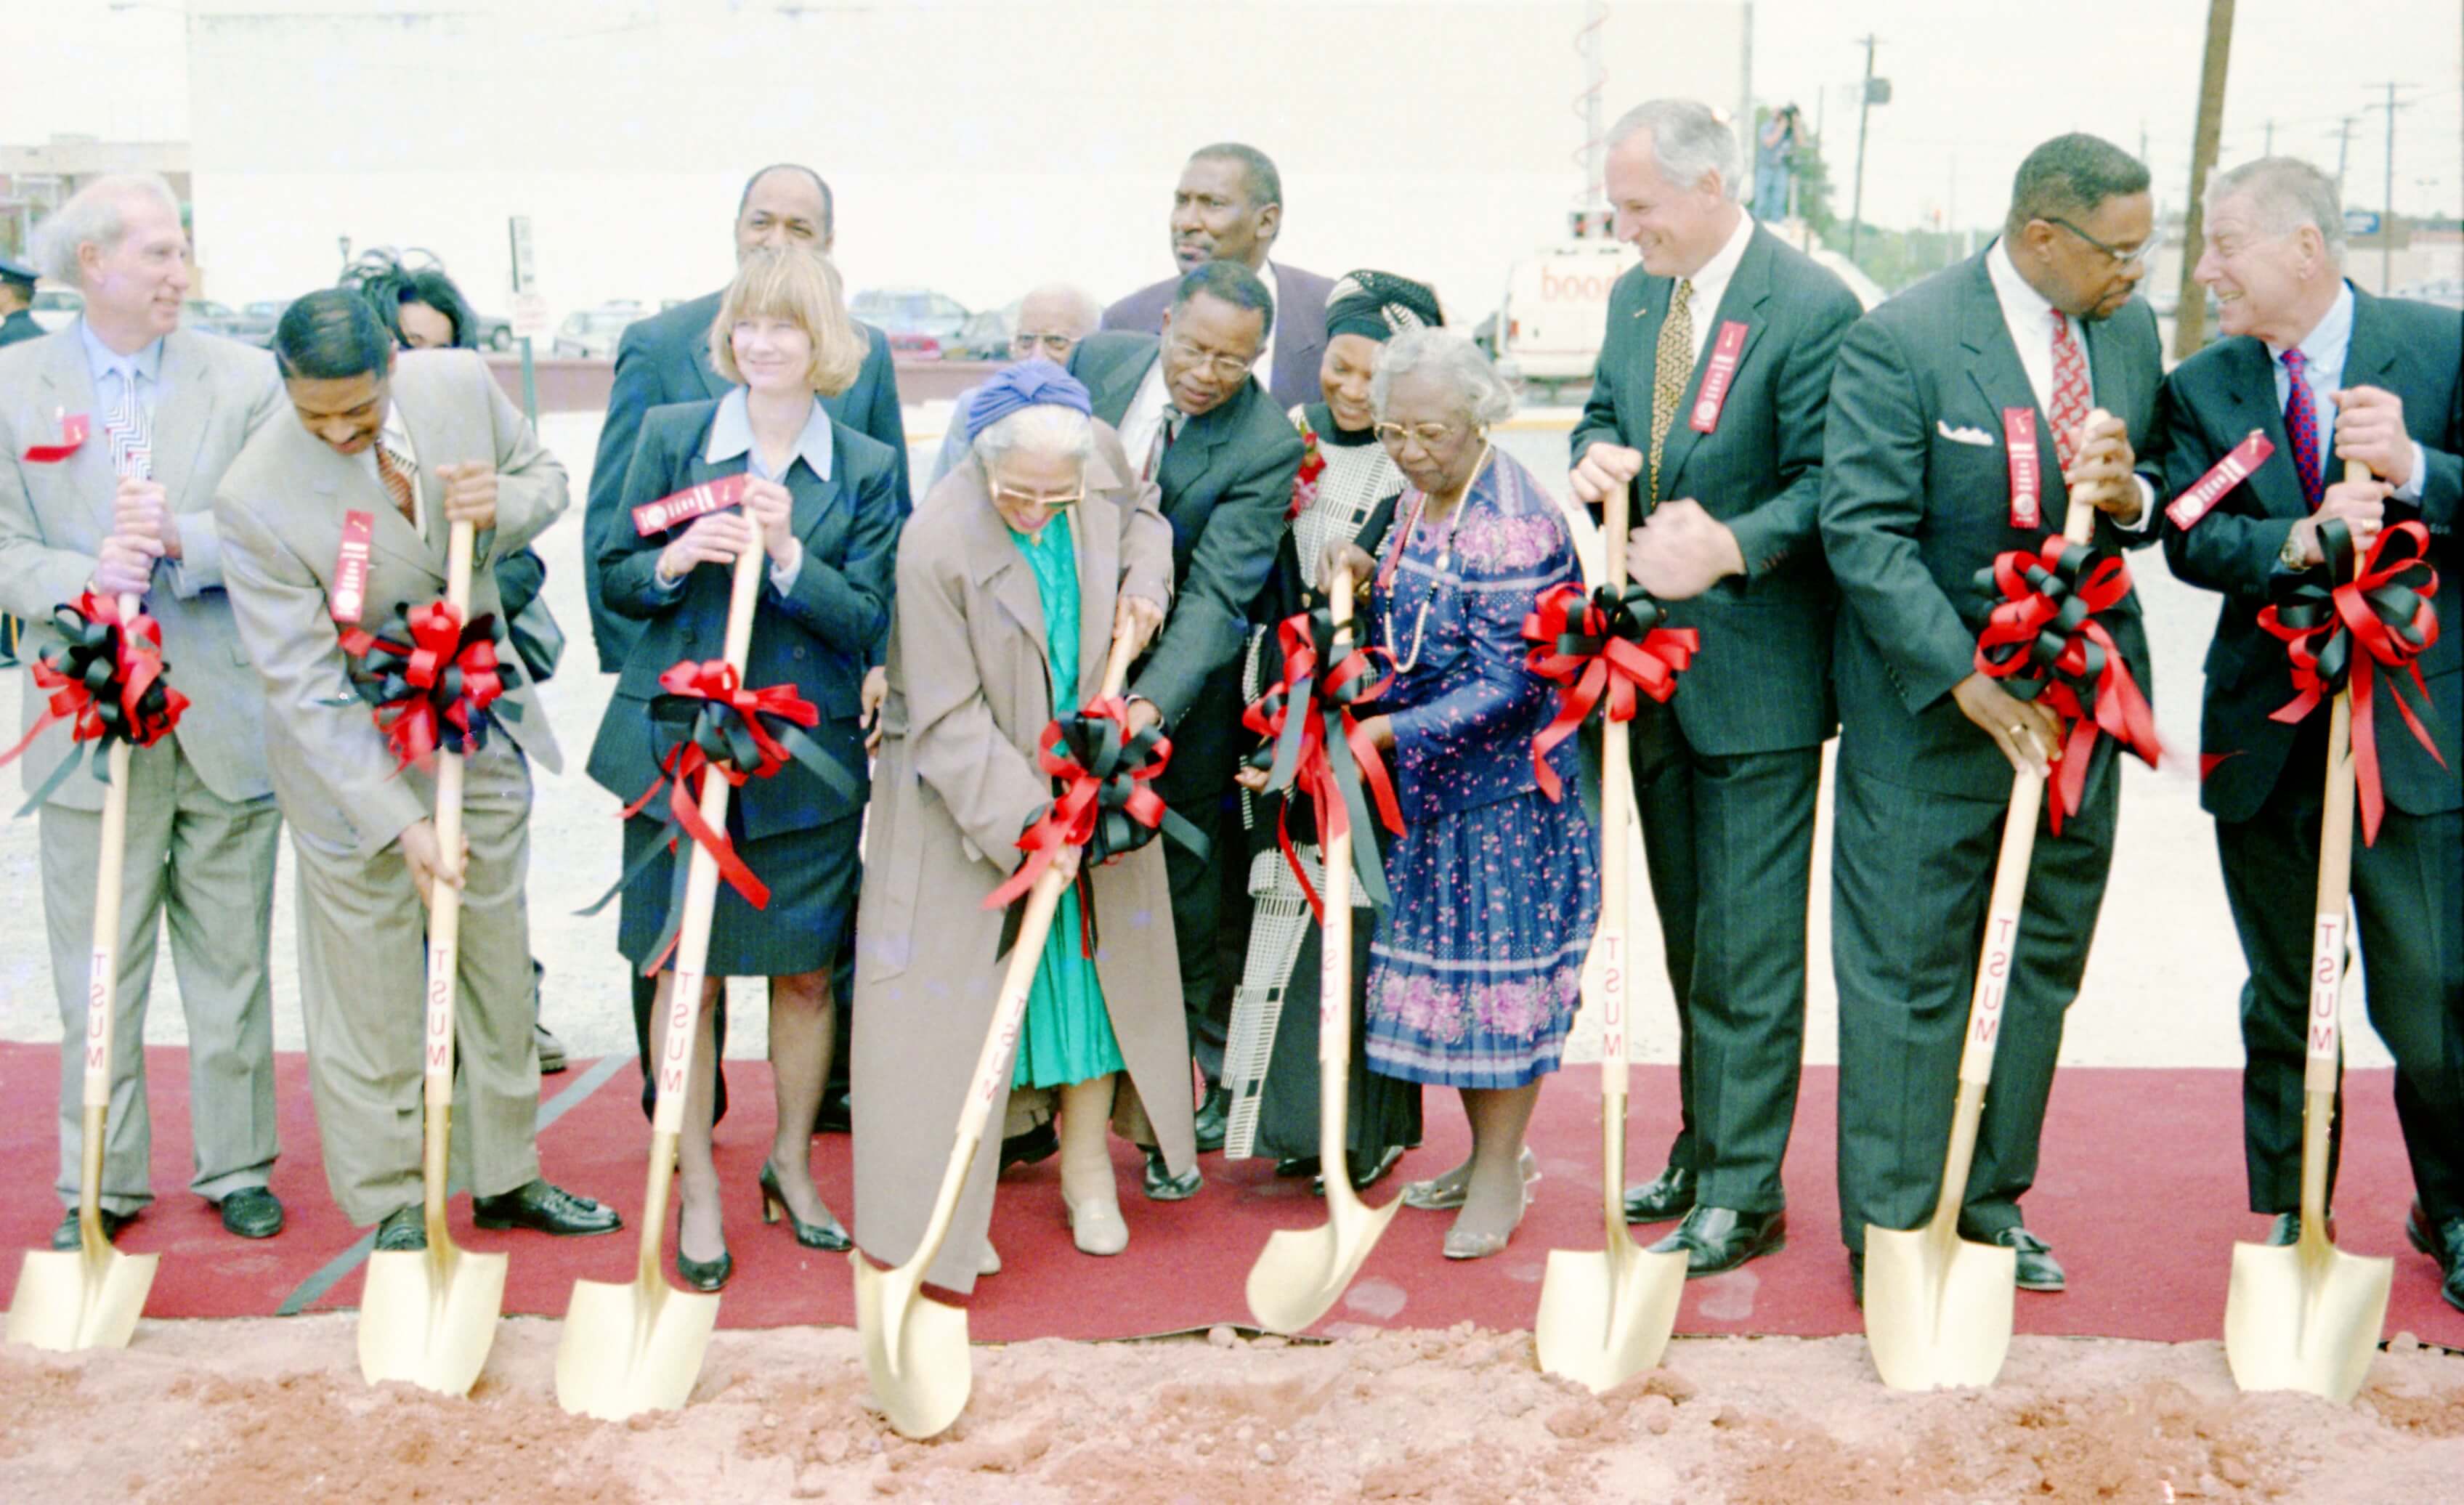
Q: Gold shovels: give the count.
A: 8